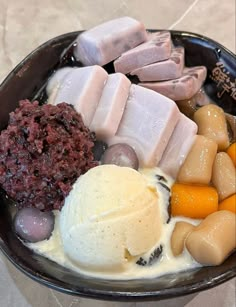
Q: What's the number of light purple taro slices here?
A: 8